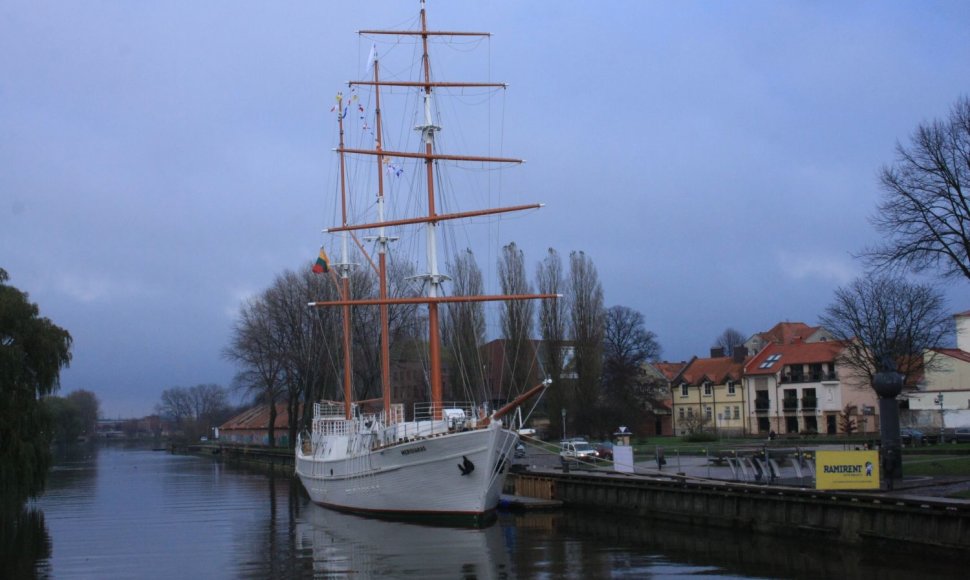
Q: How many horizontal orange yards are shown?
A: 5